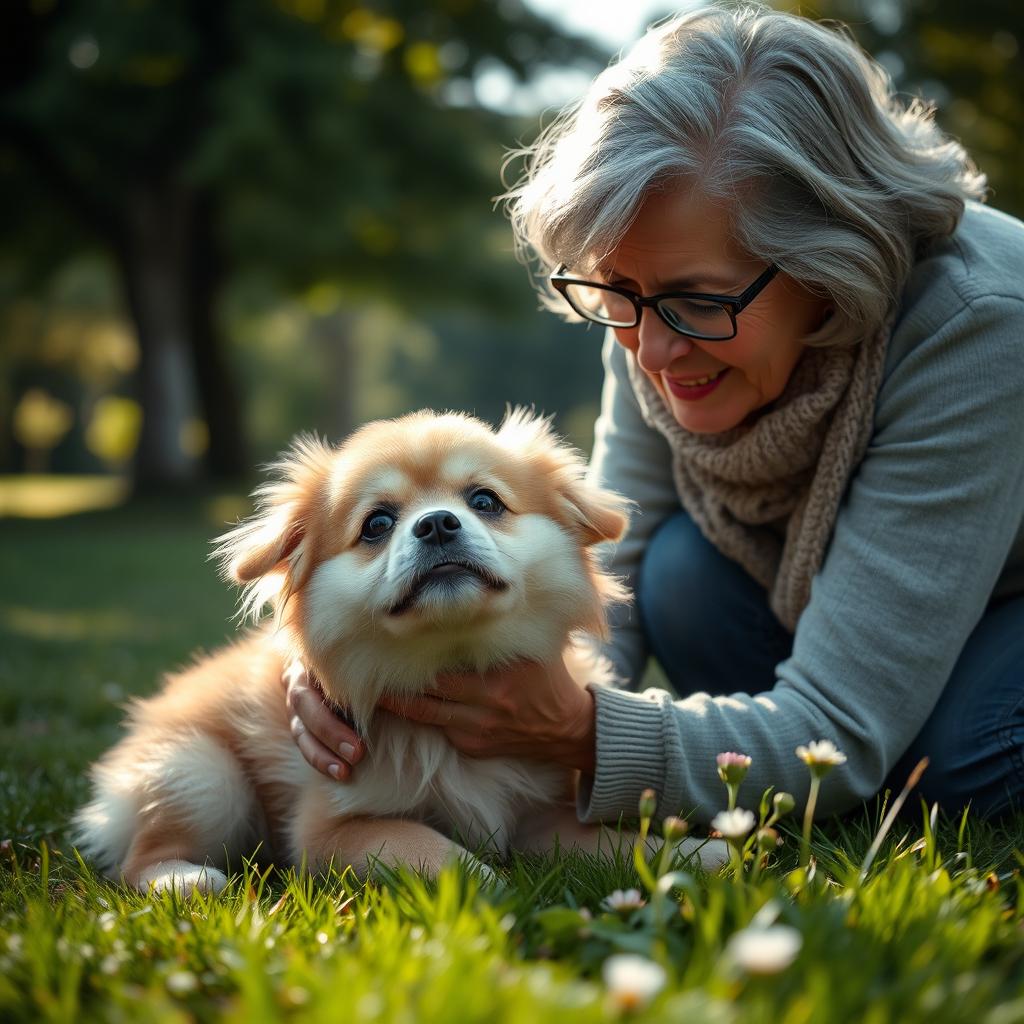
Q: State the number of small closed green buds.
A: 4